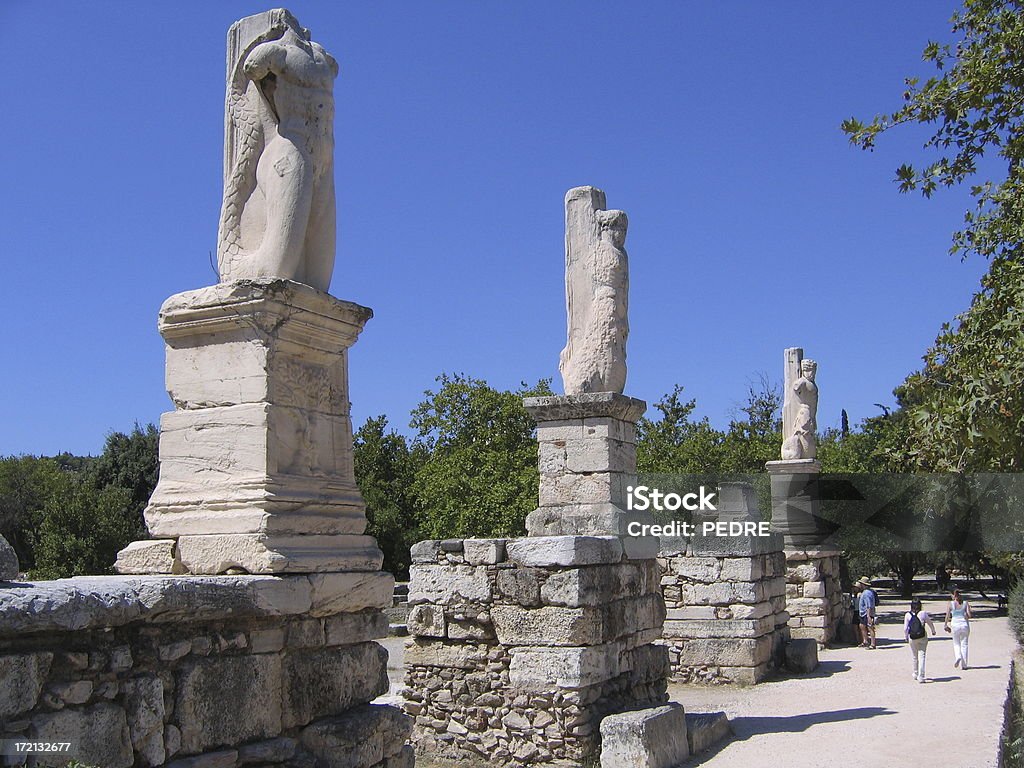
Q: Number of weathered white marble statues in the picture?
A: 3